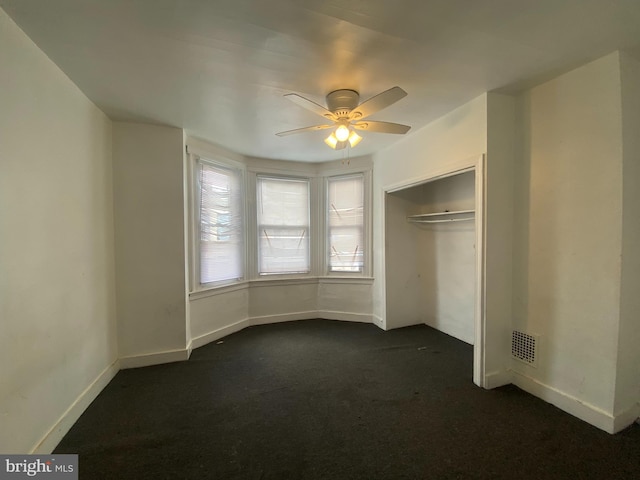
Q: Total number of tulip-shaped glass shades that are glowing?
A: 3